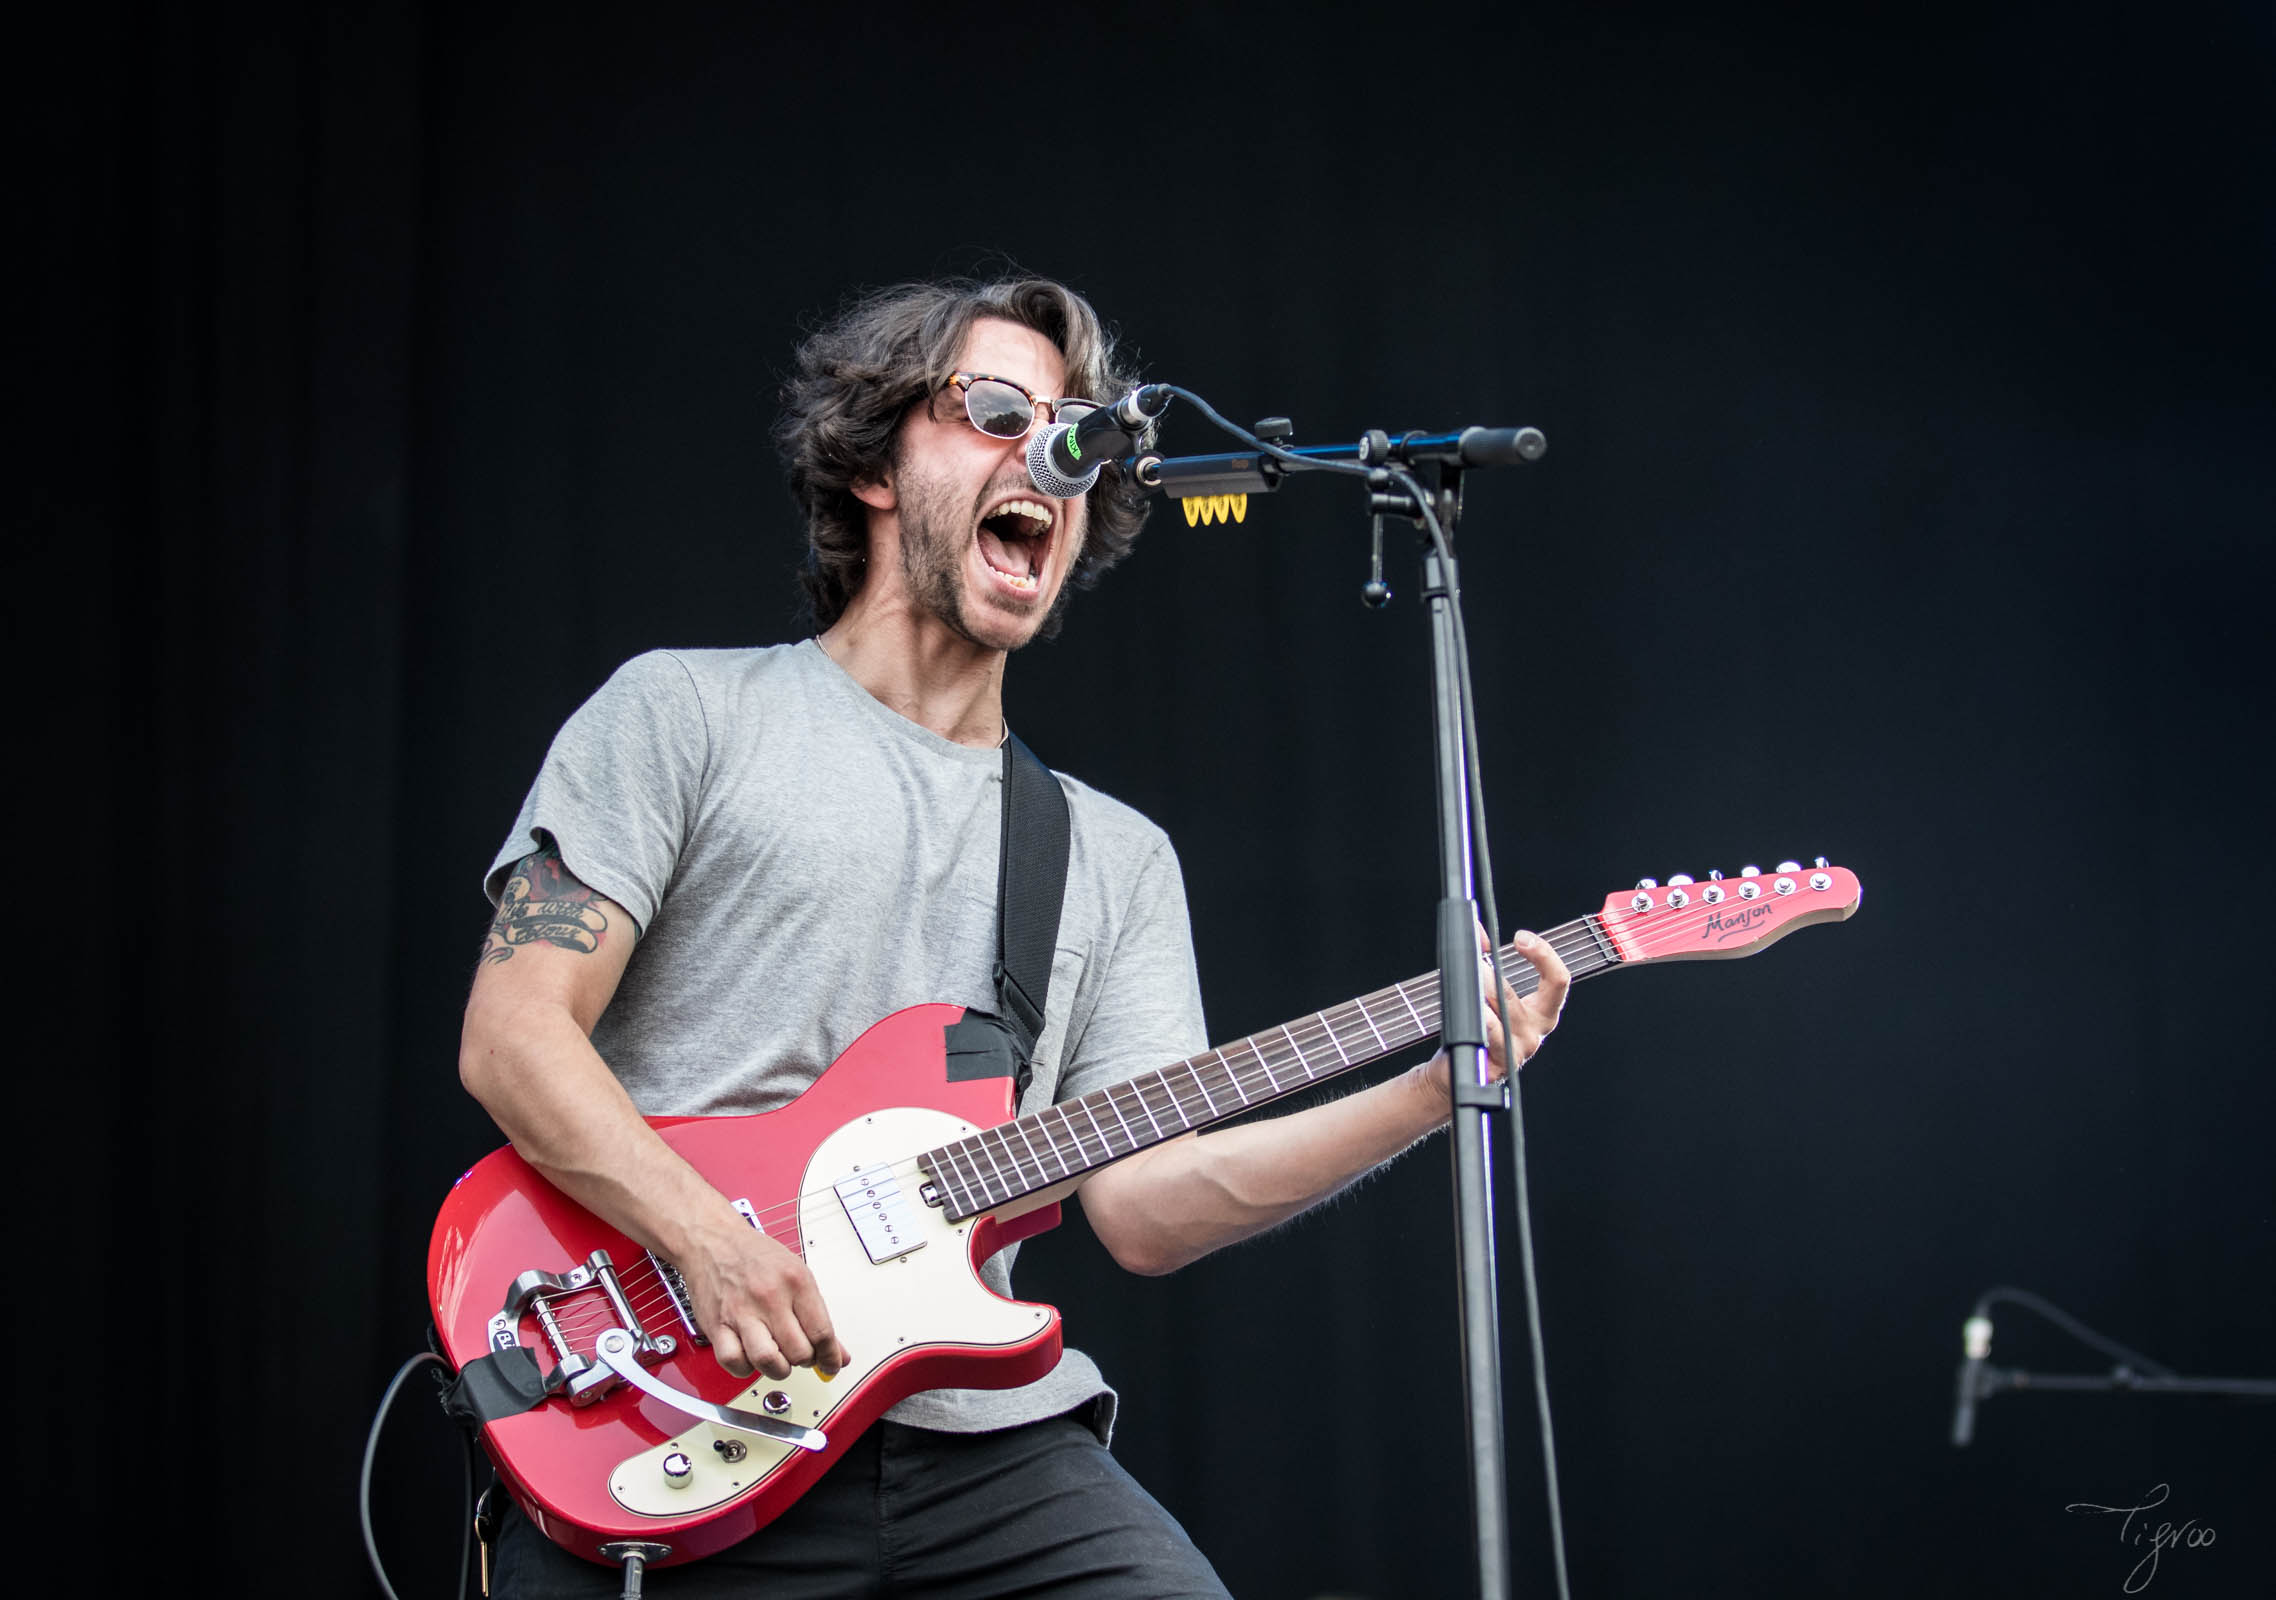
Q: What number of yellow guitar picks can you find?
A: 5